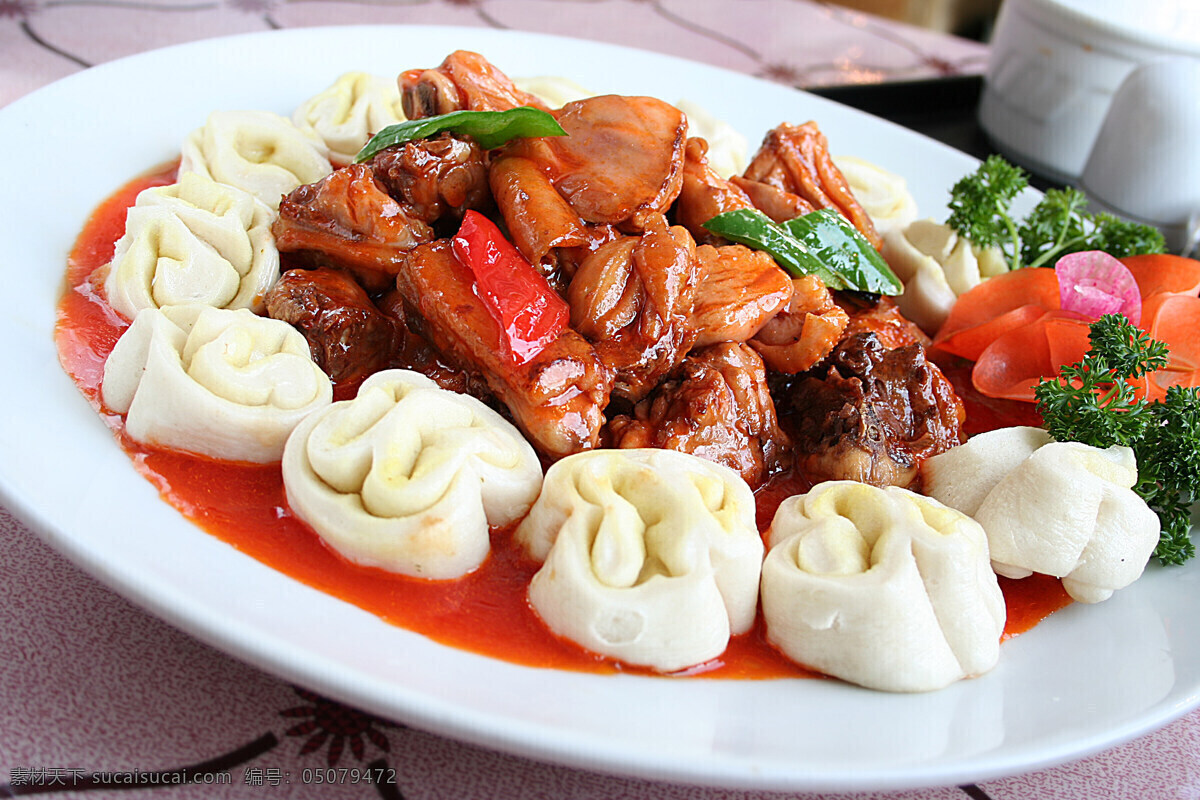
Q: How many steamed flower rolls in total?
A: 12